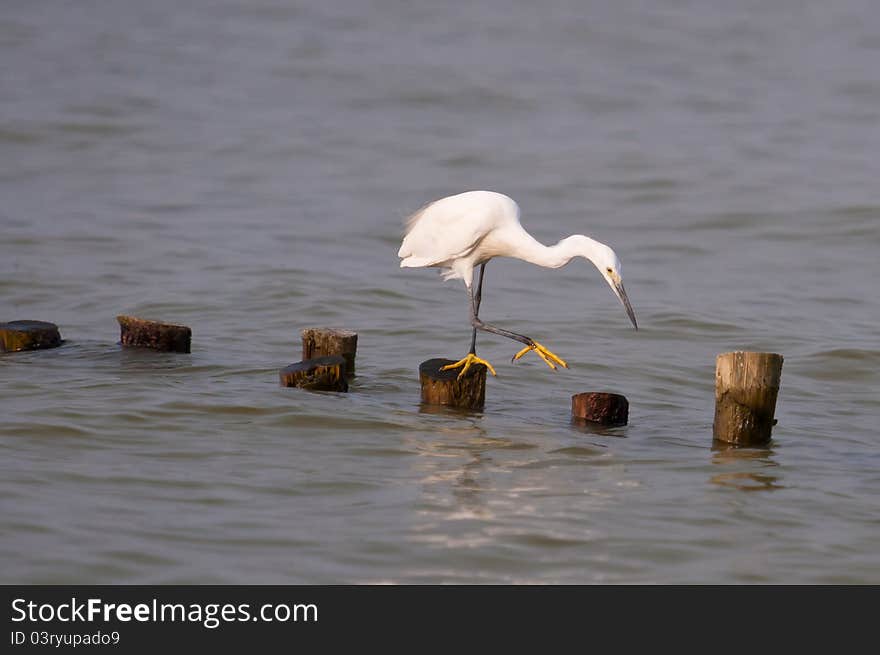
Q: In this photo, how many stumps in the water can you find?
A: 7